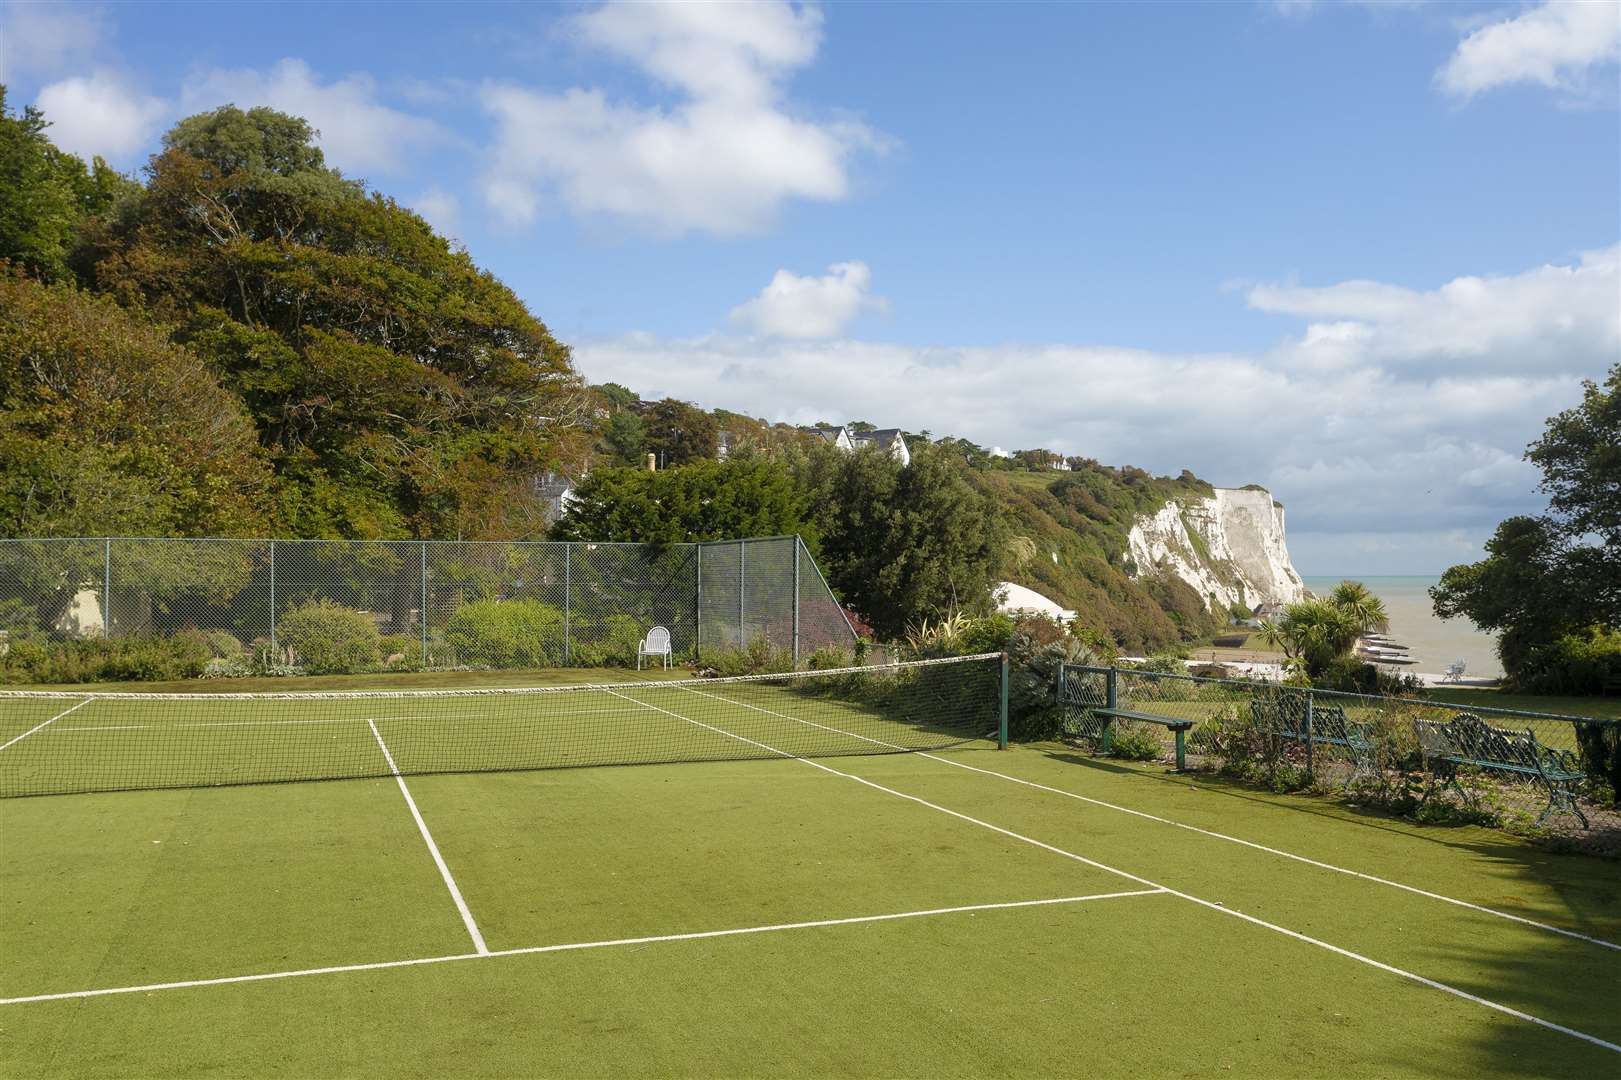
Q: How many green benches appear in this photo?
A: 3